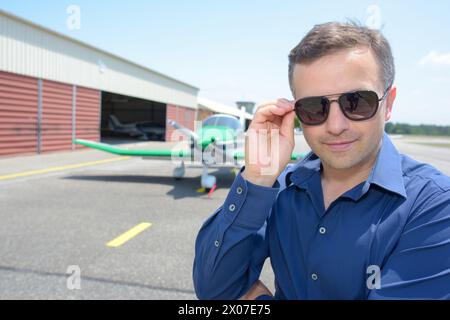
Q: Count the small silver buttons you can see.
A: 5